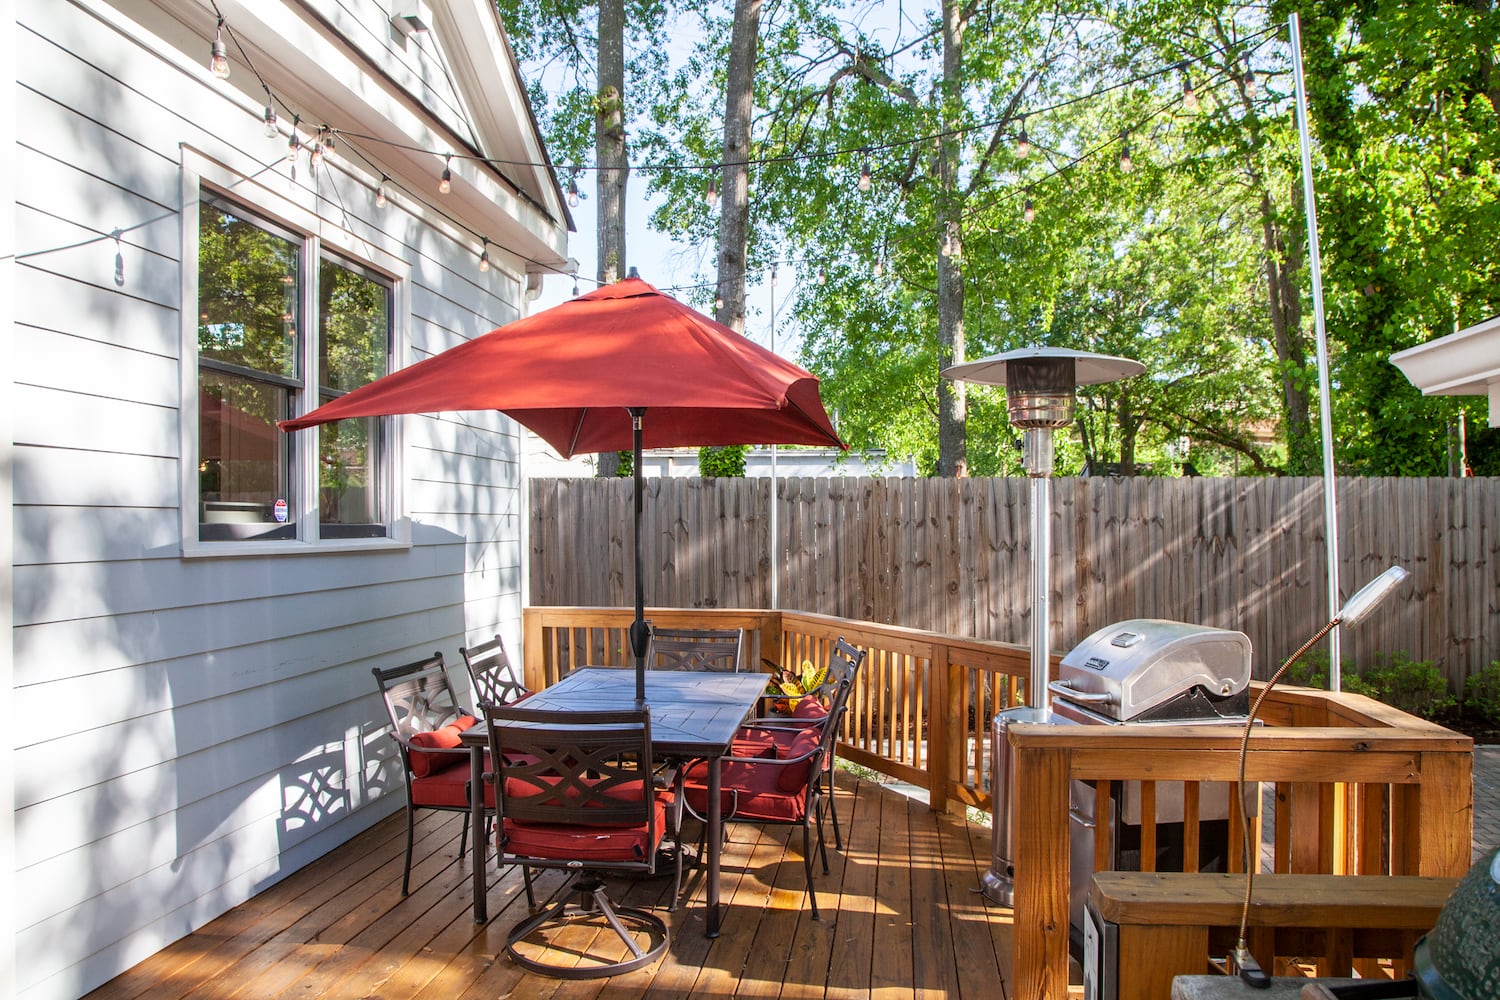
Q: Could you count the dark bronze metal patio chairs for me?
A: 6